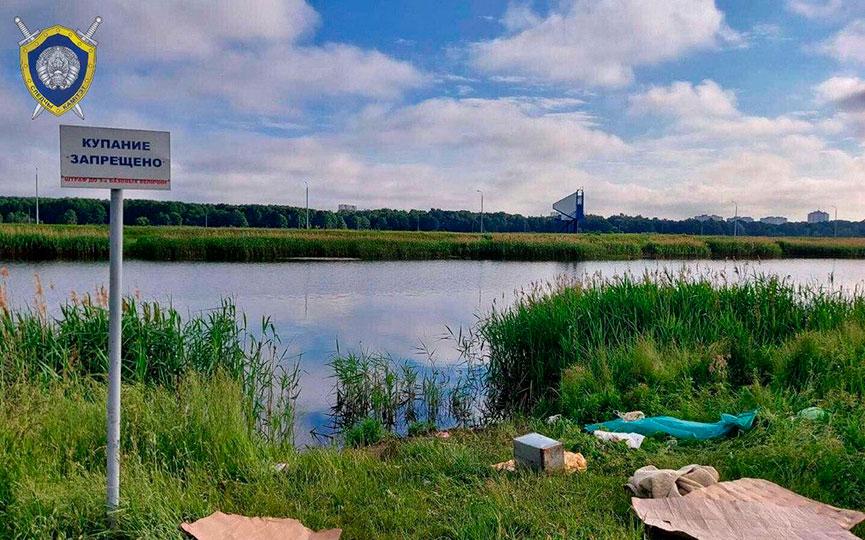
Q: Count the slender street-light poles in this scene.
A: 5